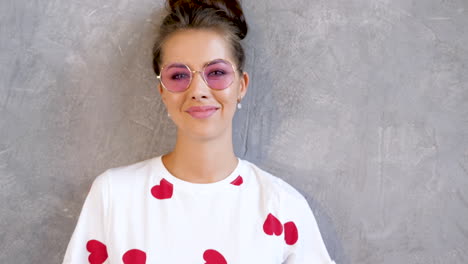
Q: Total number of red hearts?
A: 7